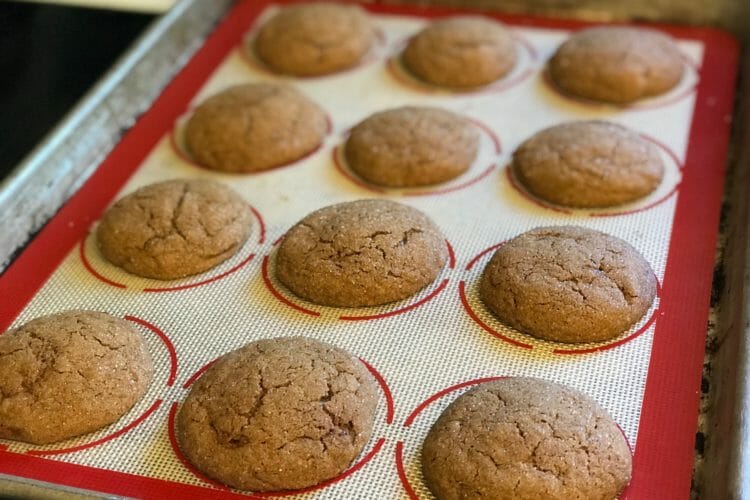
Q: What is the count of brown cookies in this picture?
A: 12